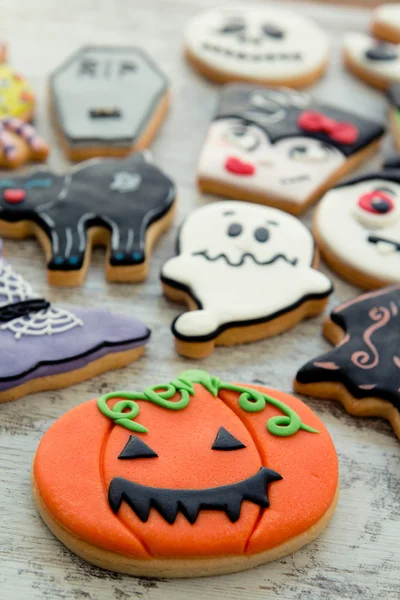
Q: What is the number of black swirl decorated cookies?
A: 1